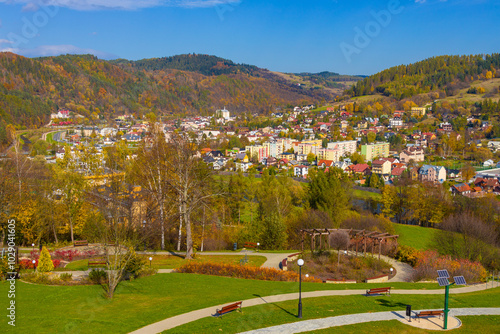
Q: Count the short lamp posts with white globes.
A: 7